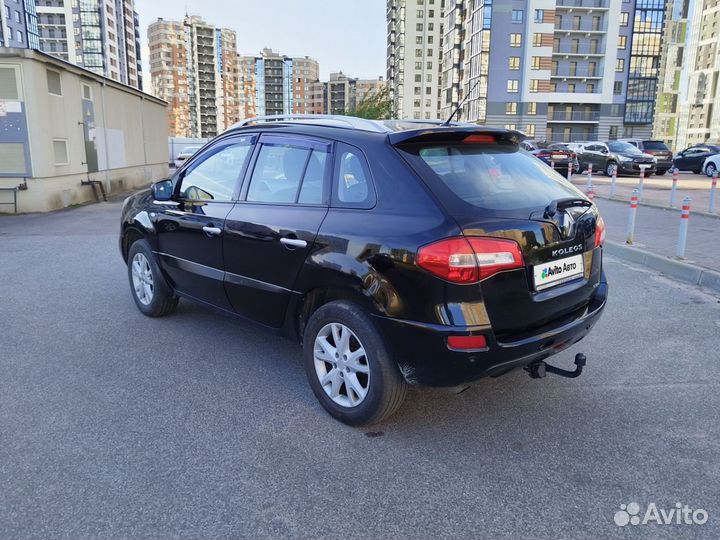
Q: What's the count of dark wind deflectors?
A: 2